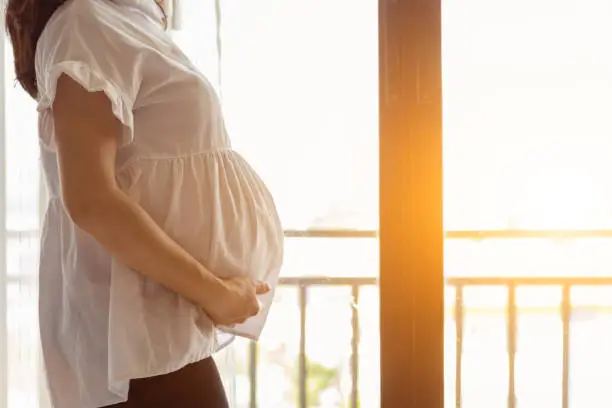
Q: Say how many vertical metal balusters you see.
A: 6